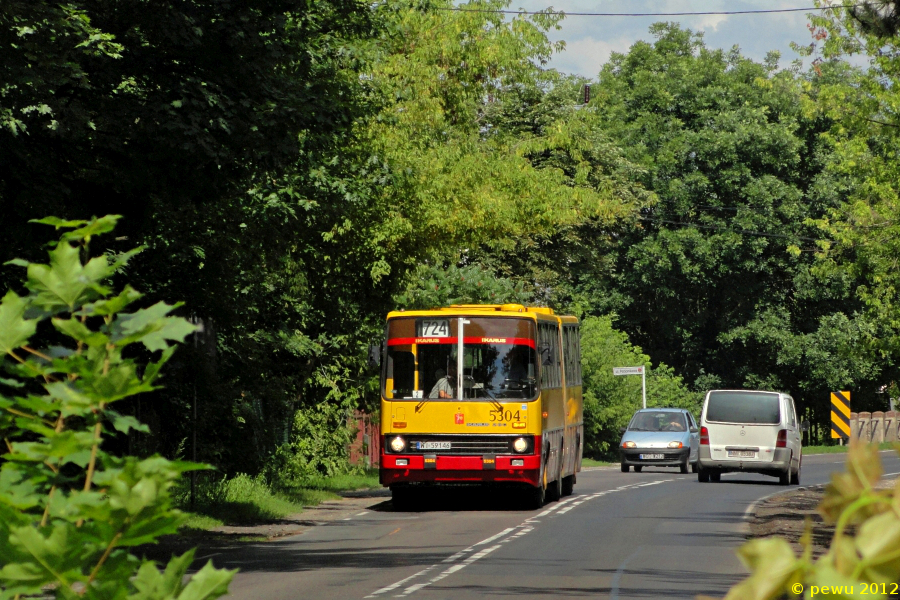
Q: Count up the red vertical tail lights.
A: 2